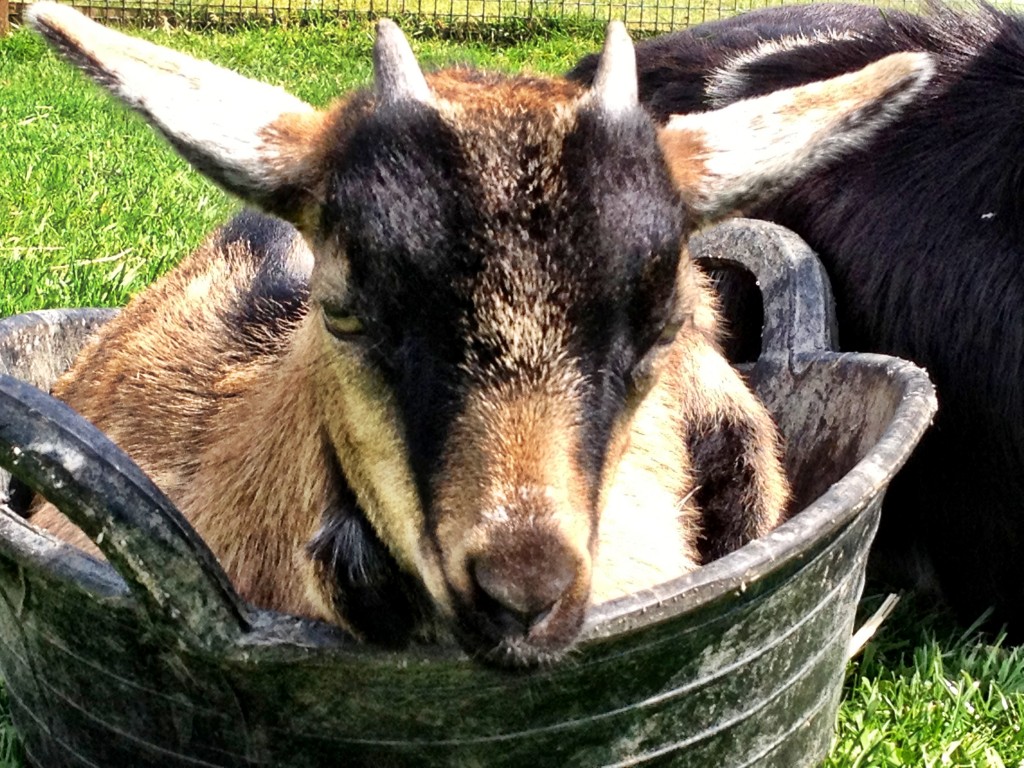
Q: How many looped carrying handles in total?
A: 2